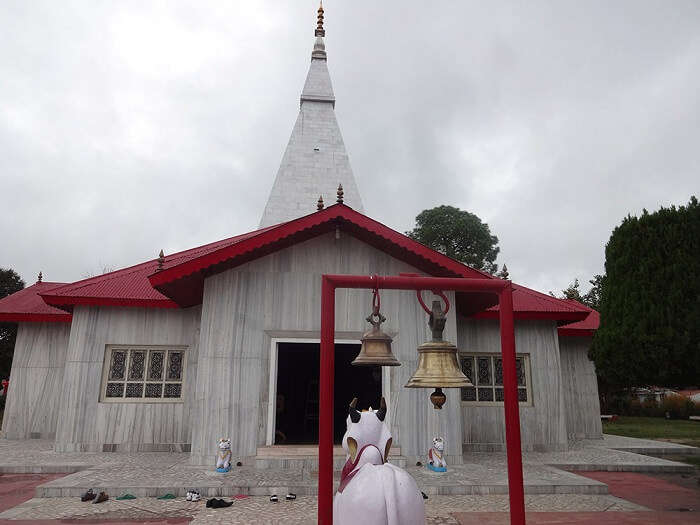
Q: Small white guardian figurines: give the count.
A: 2